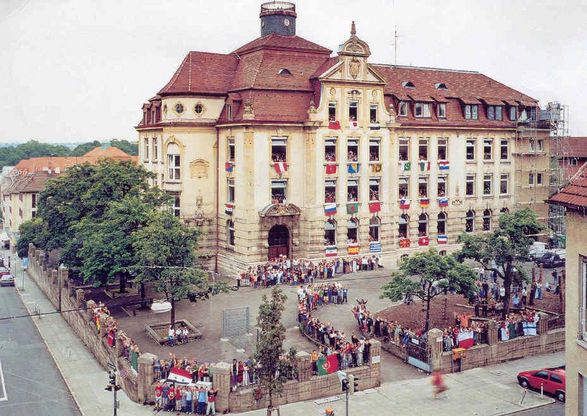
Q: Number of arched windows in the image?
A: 11